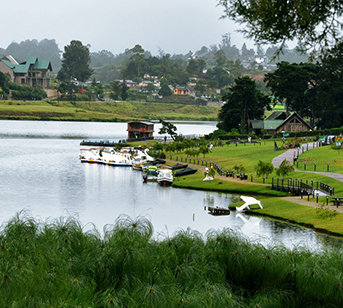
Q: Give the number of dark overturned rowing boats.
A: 3